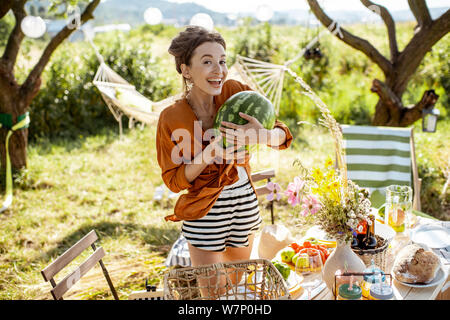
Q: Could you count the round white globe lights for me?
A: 4